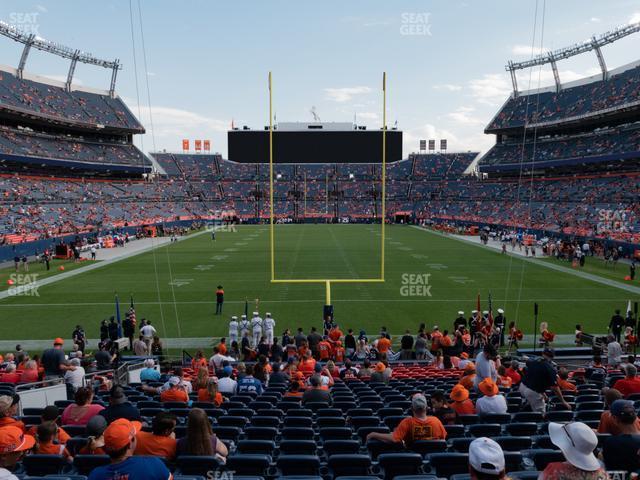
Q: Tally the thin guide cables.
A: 4